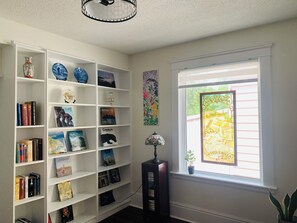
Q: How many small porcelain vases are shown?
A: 1